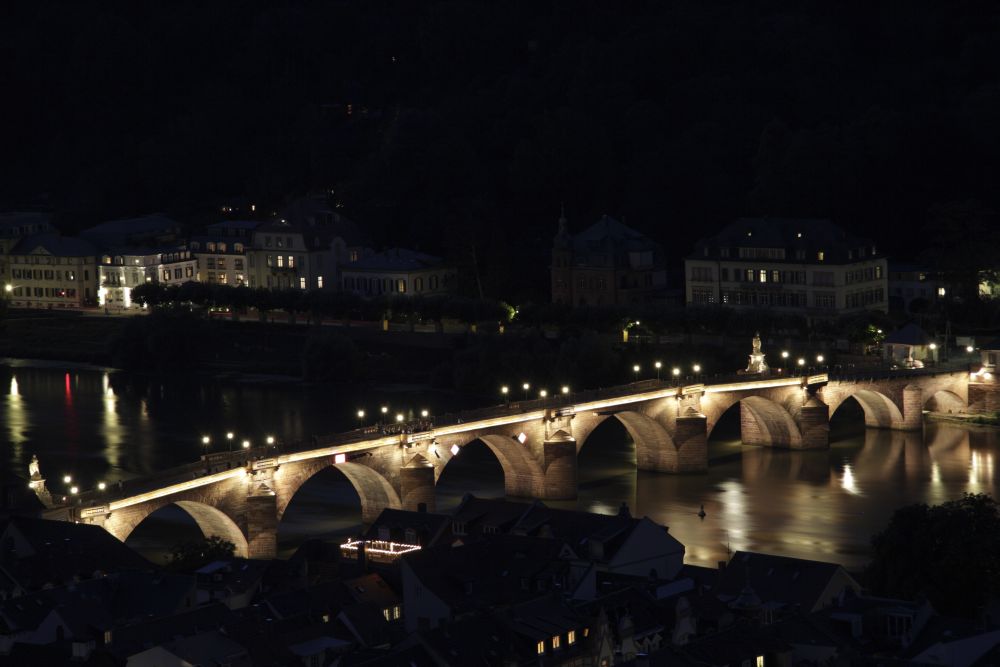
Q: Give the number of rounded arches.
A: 7